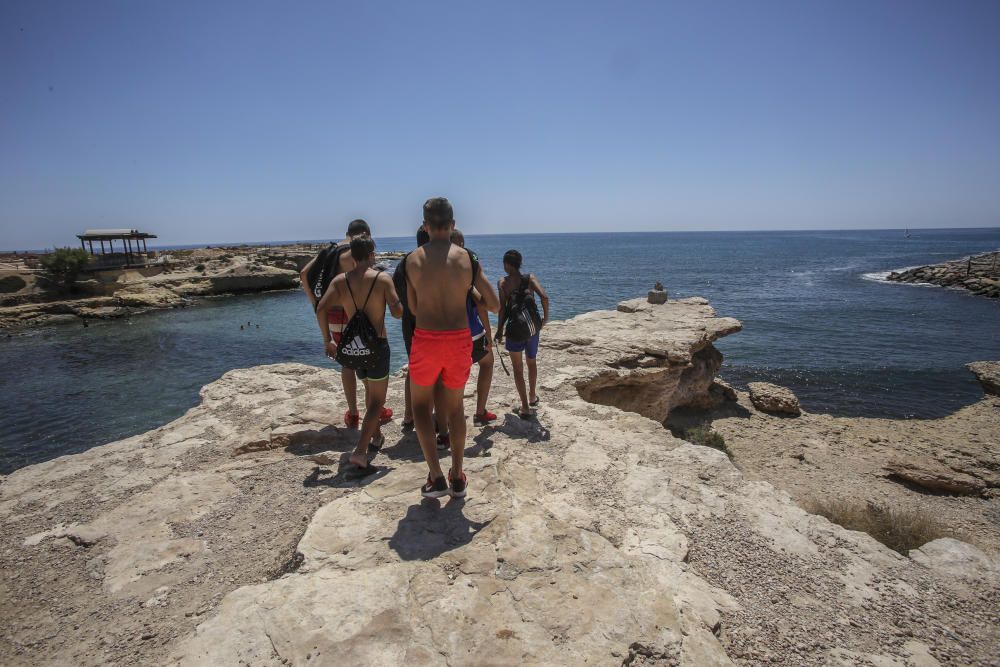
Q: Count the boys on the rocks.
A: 6